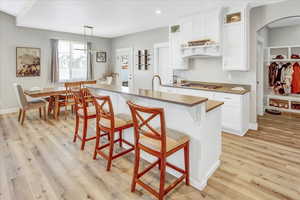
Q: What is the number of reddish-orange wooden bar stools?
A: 3